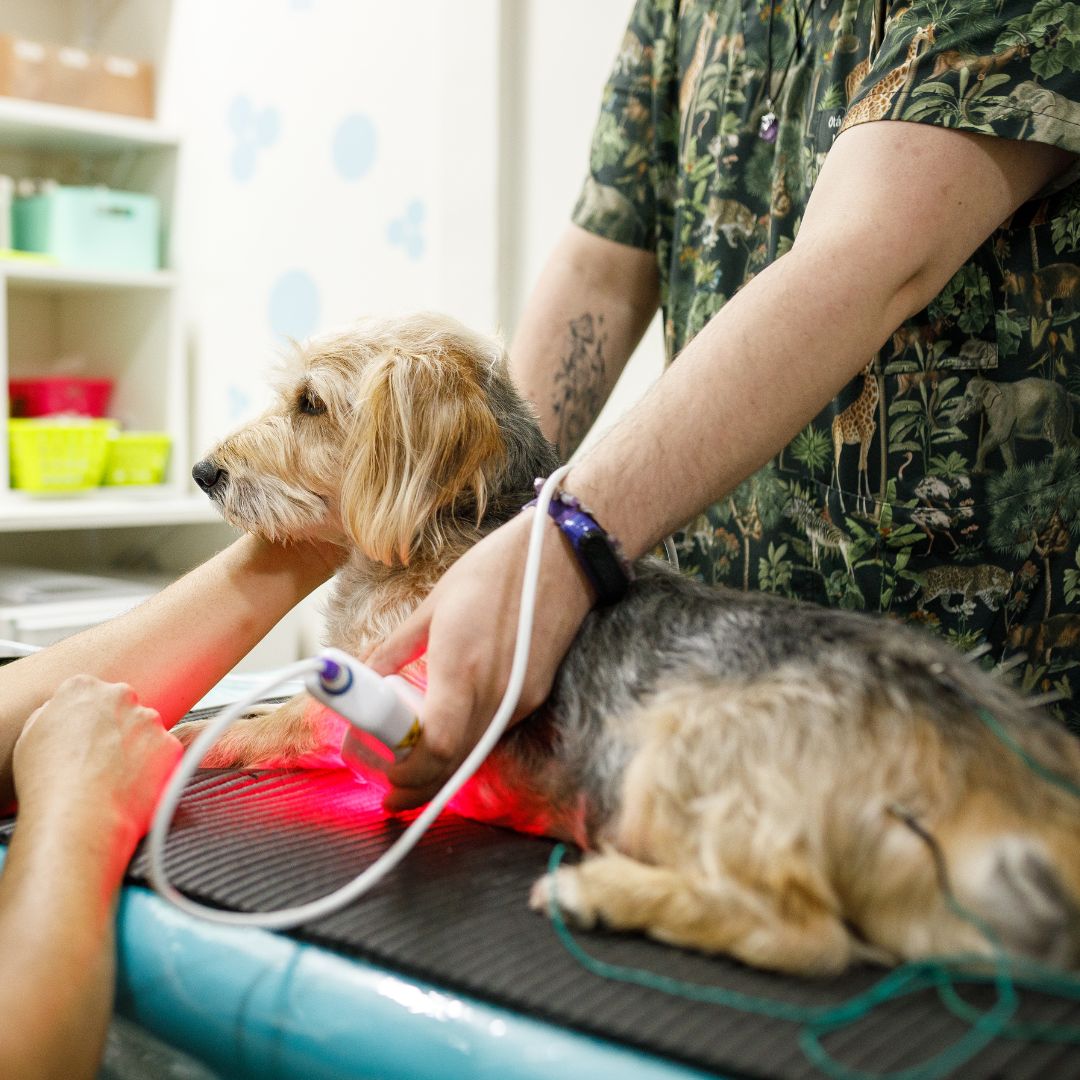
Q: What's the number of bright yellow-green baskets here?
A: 2